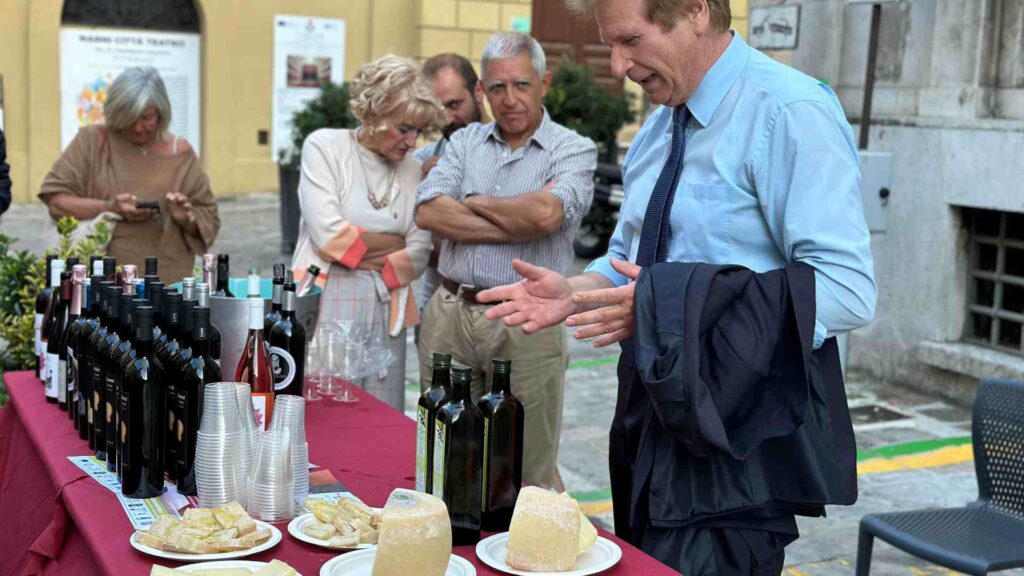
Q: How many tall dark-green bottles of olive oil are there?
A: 3